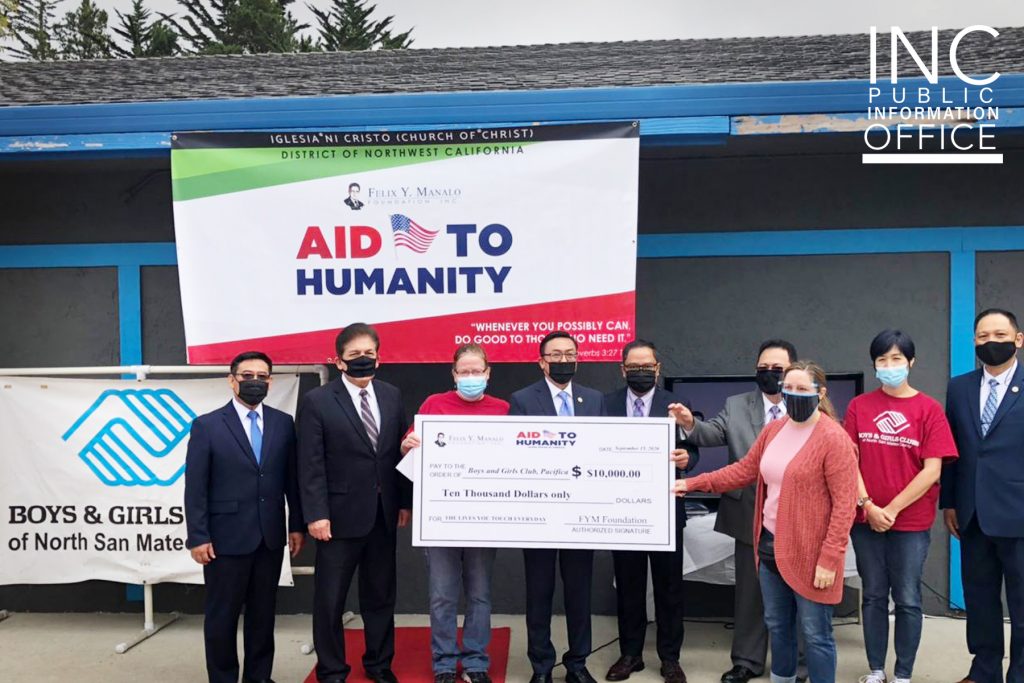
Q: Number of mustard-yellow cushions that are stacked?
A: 0